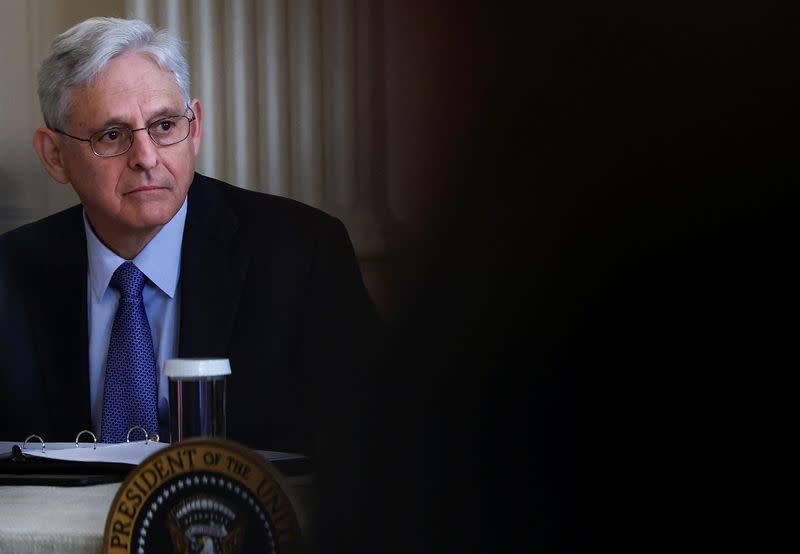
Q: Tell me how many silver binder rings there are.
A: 3